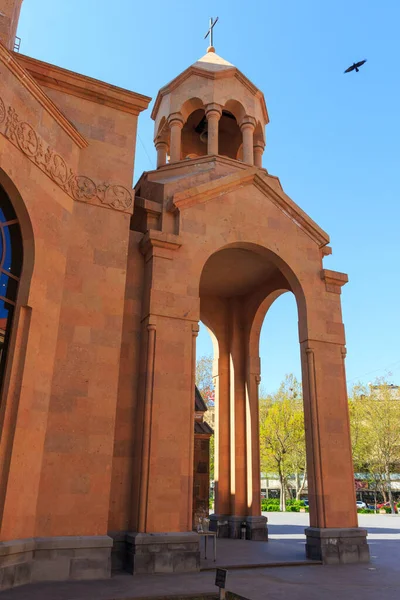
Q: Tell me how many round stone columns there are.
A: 5